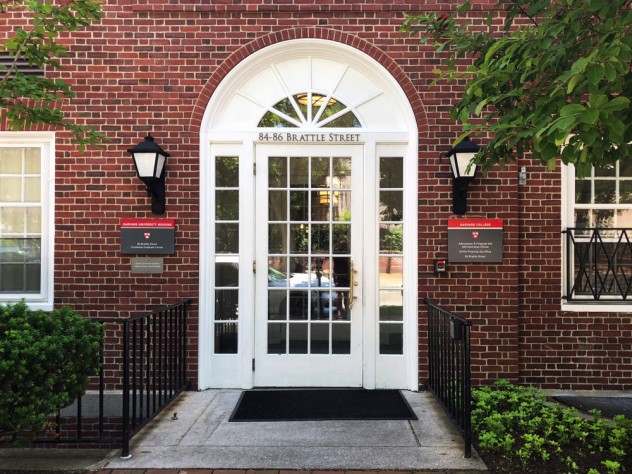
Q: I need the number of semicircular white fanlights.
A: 1